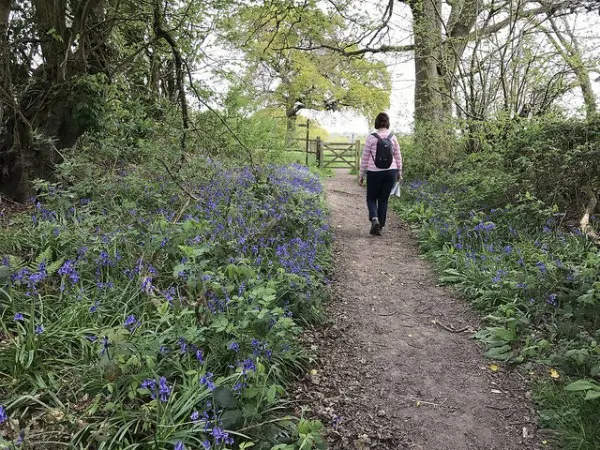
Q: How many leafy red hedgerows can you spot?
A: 0